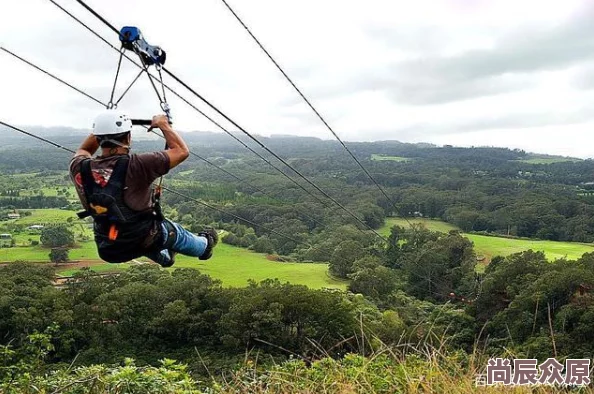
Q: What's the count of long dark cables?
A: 5